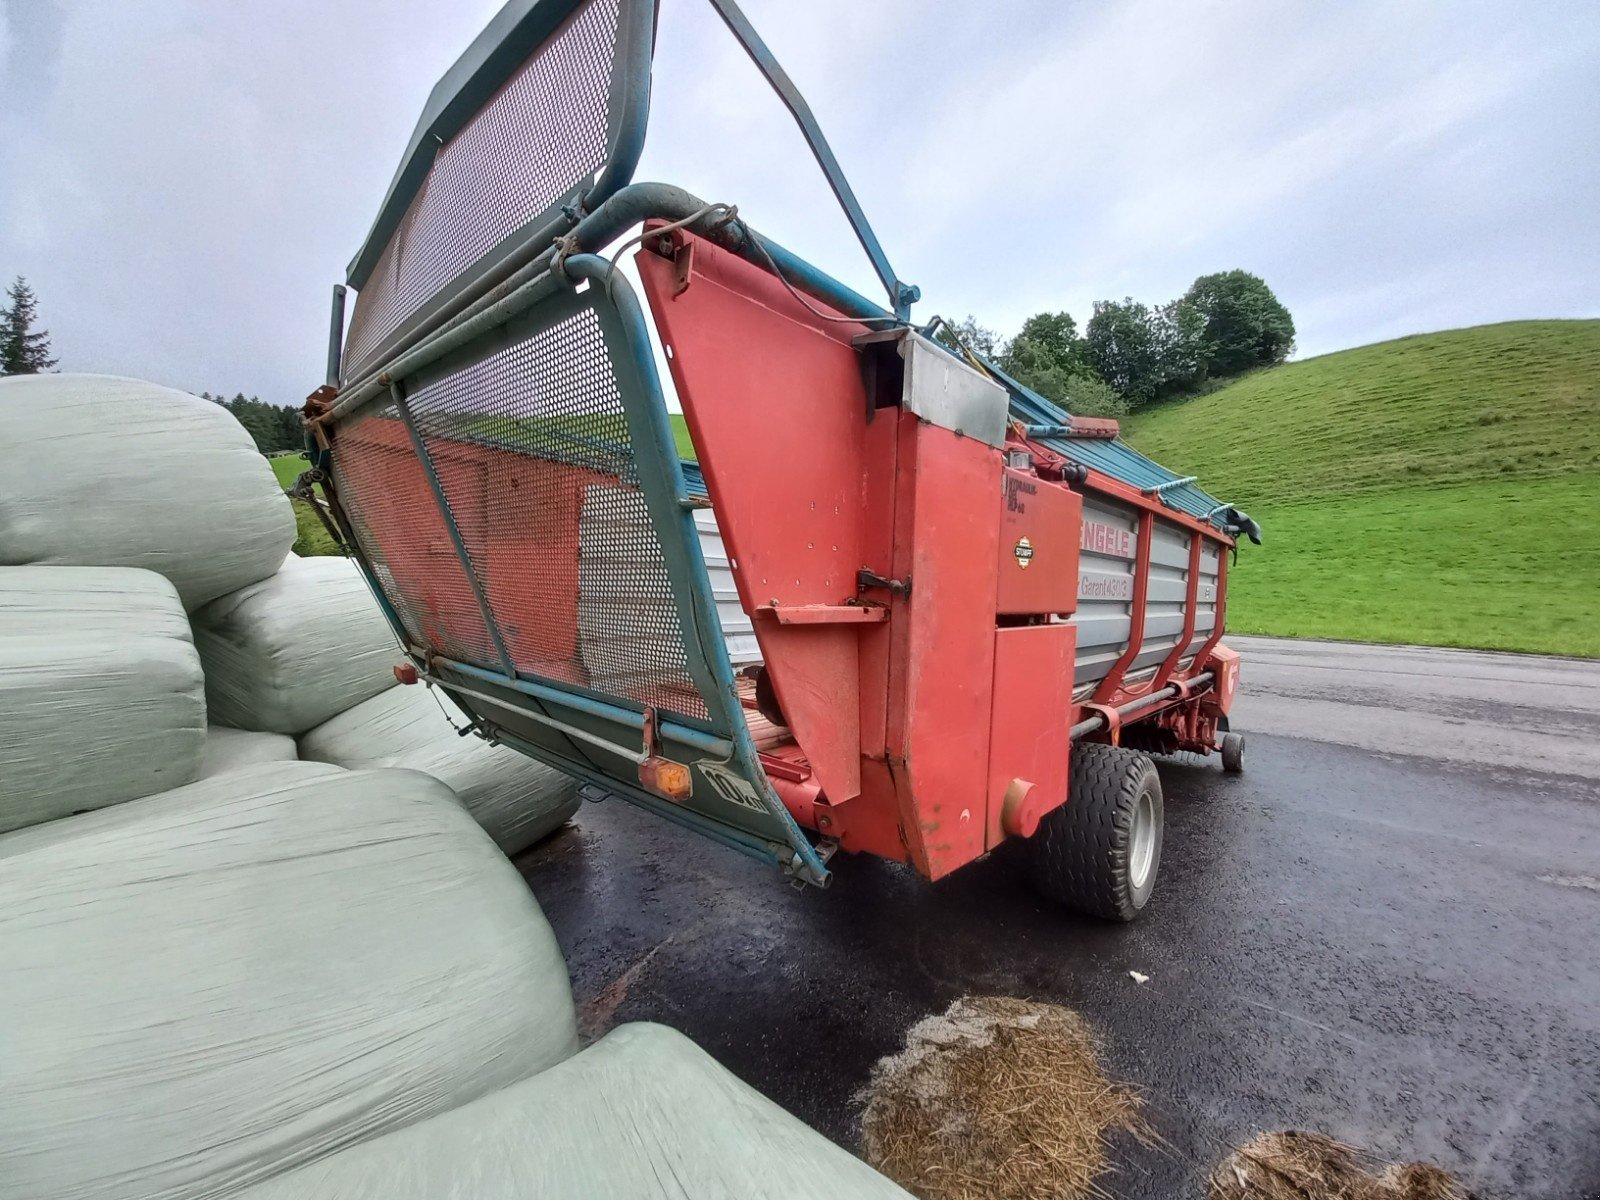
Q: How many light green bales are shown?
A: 7